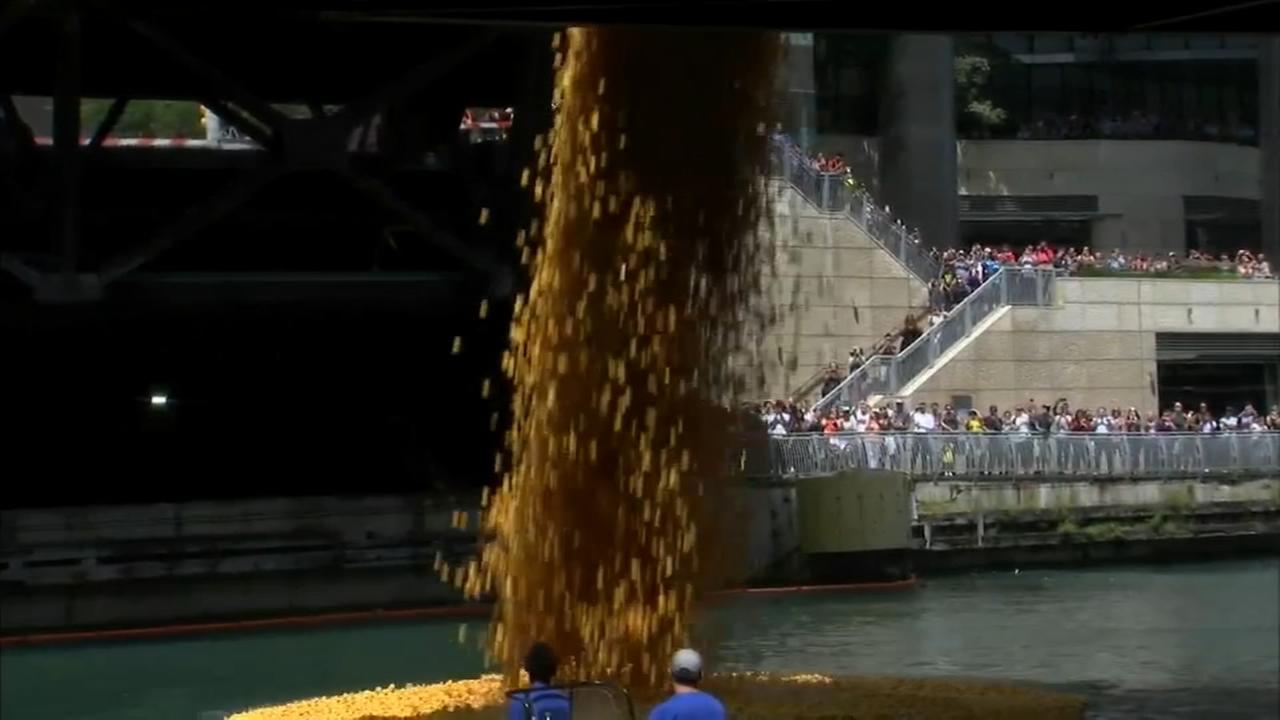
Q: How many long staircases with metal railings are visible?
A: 2